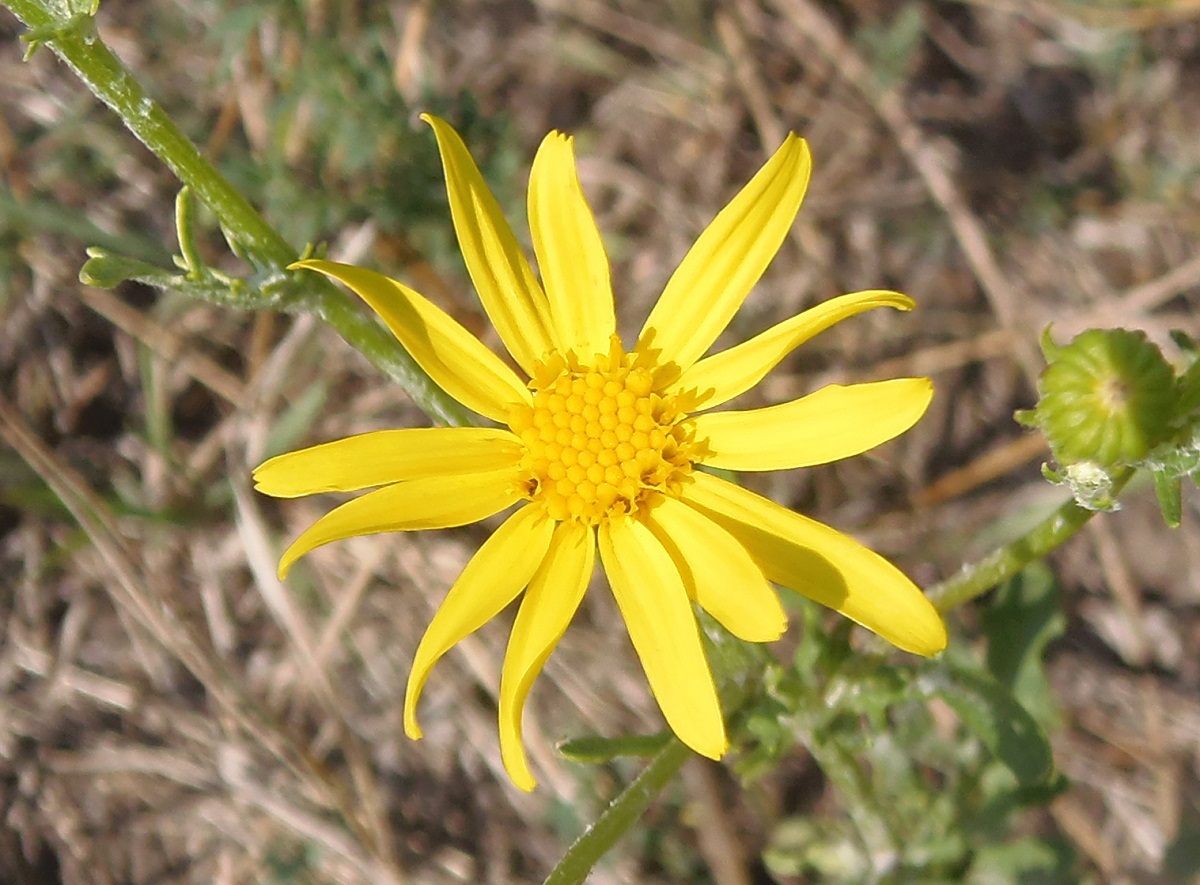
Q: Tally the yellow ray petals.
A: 13